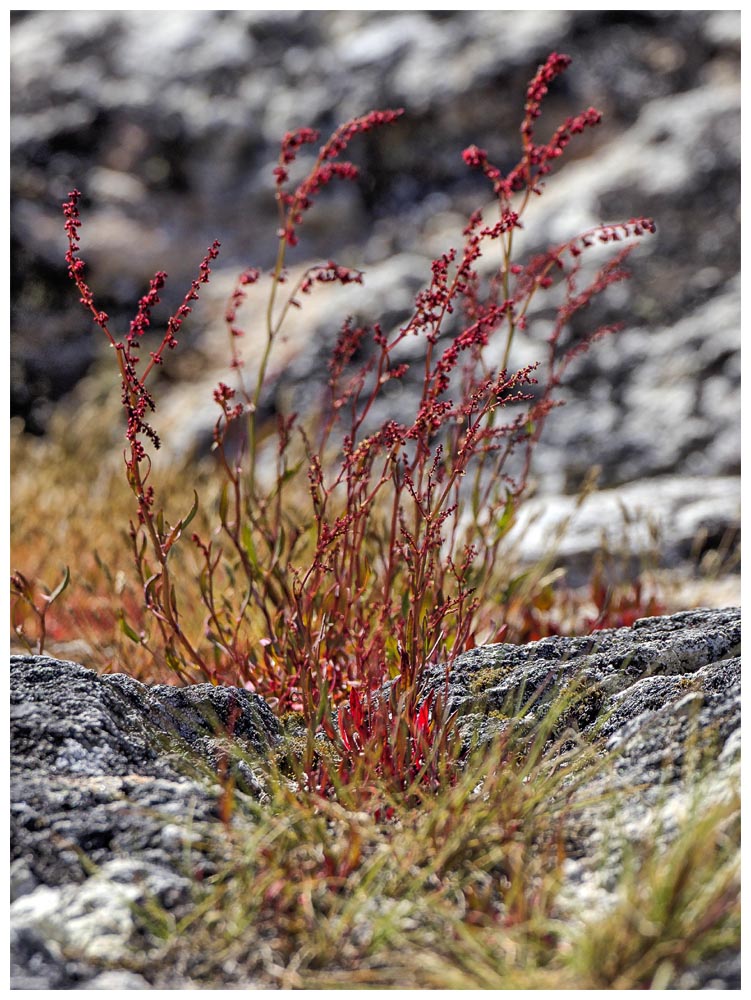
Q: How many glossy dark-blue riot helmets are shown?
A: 0